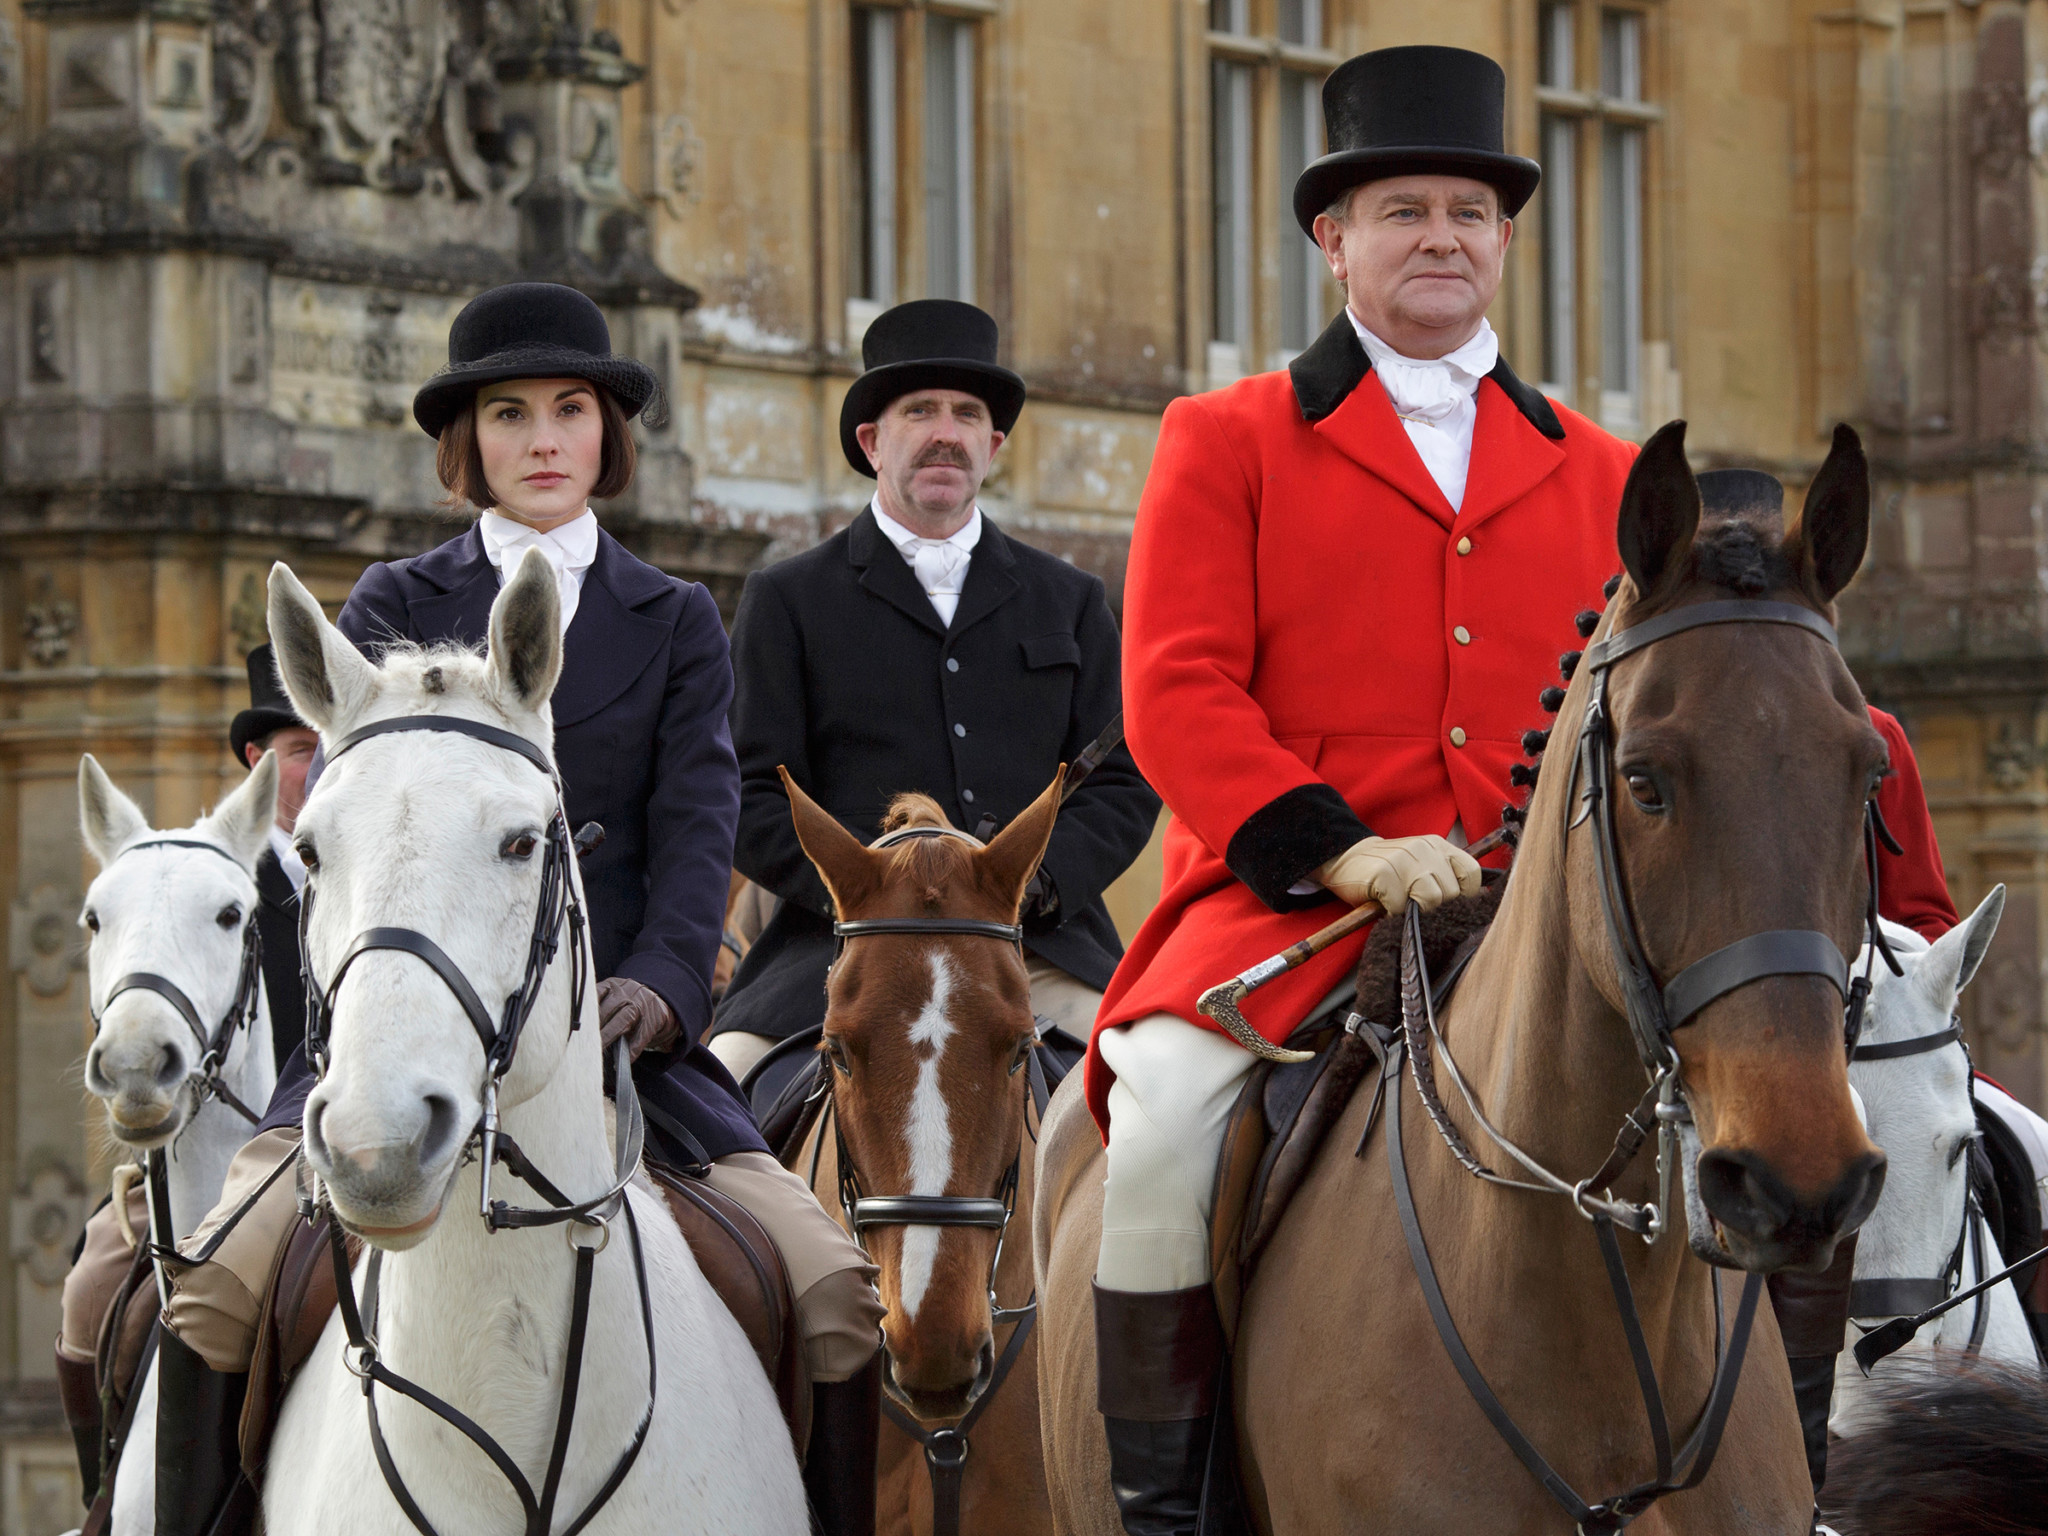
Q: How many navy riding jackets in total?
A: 1